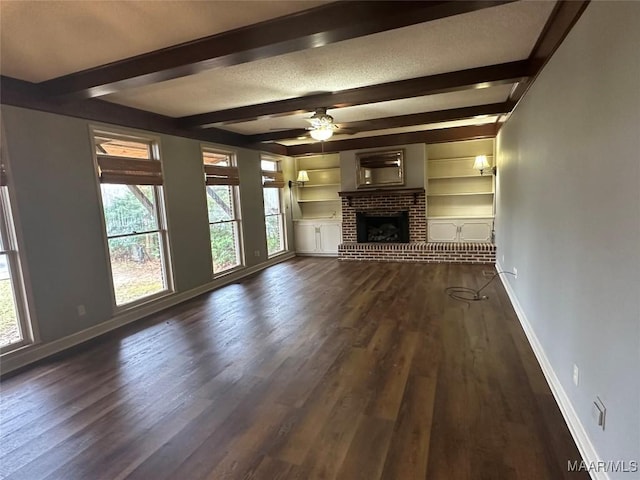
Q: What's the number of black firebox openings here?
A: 1